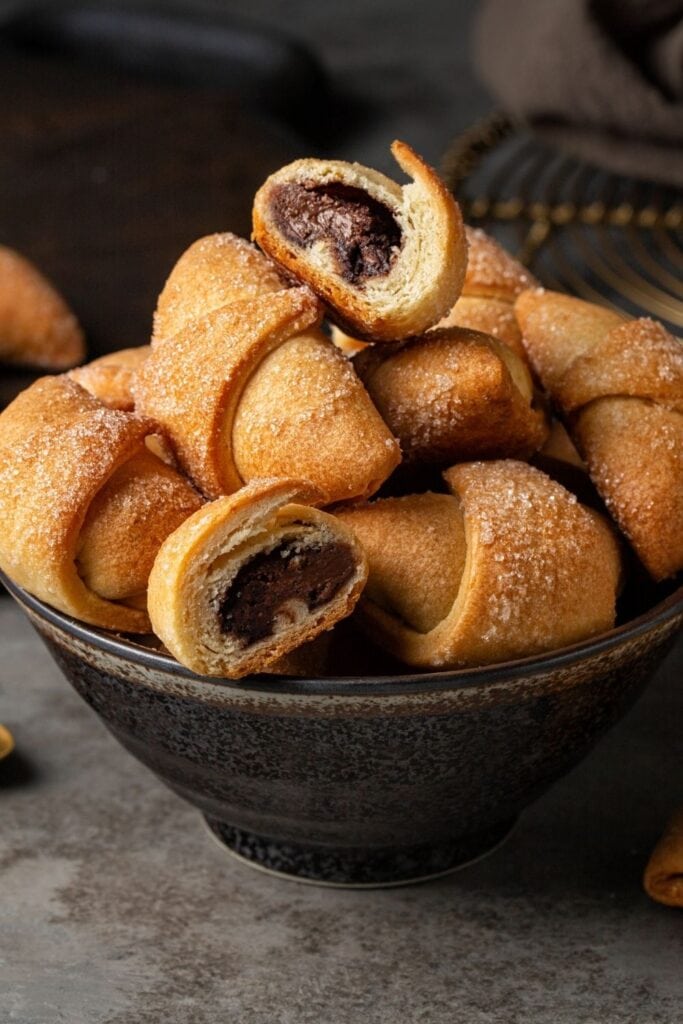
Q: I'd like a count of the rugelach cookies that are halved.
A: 2